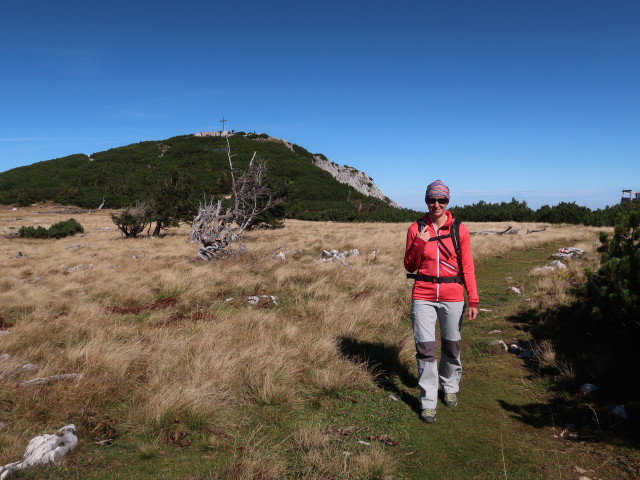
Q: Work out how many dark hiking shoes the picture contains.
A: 2